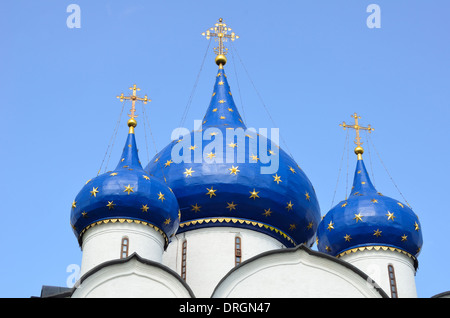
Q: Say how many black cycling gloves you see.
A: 0